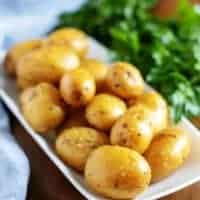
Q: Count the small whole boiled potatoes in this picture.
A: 13